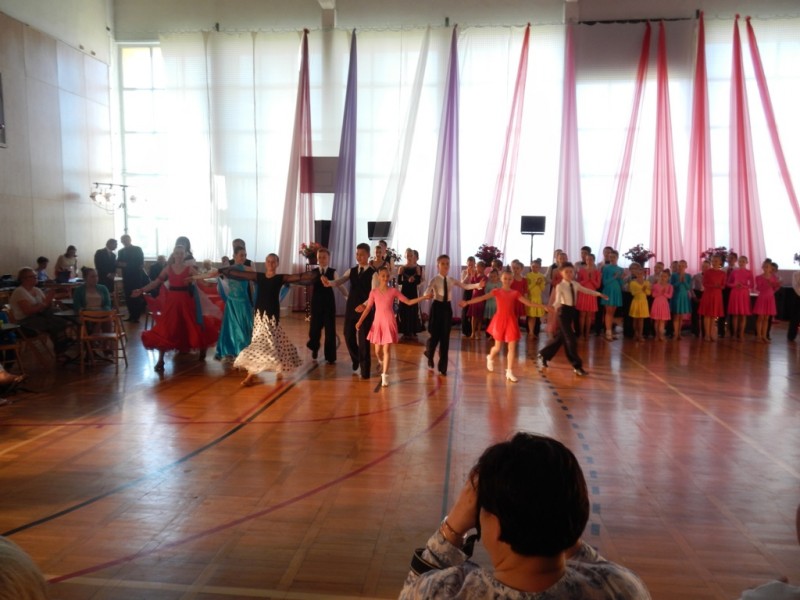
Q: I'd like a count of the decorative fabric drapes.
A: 11